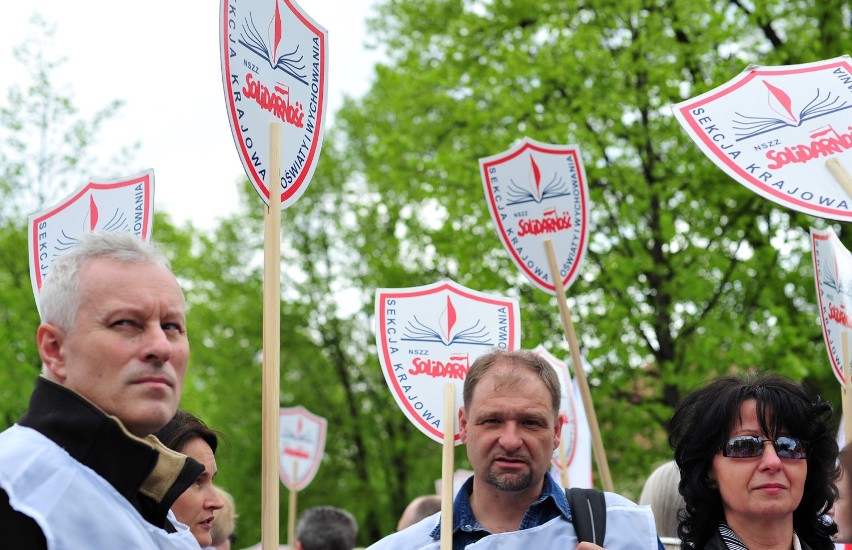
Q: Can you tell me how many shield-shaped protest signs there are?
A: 8